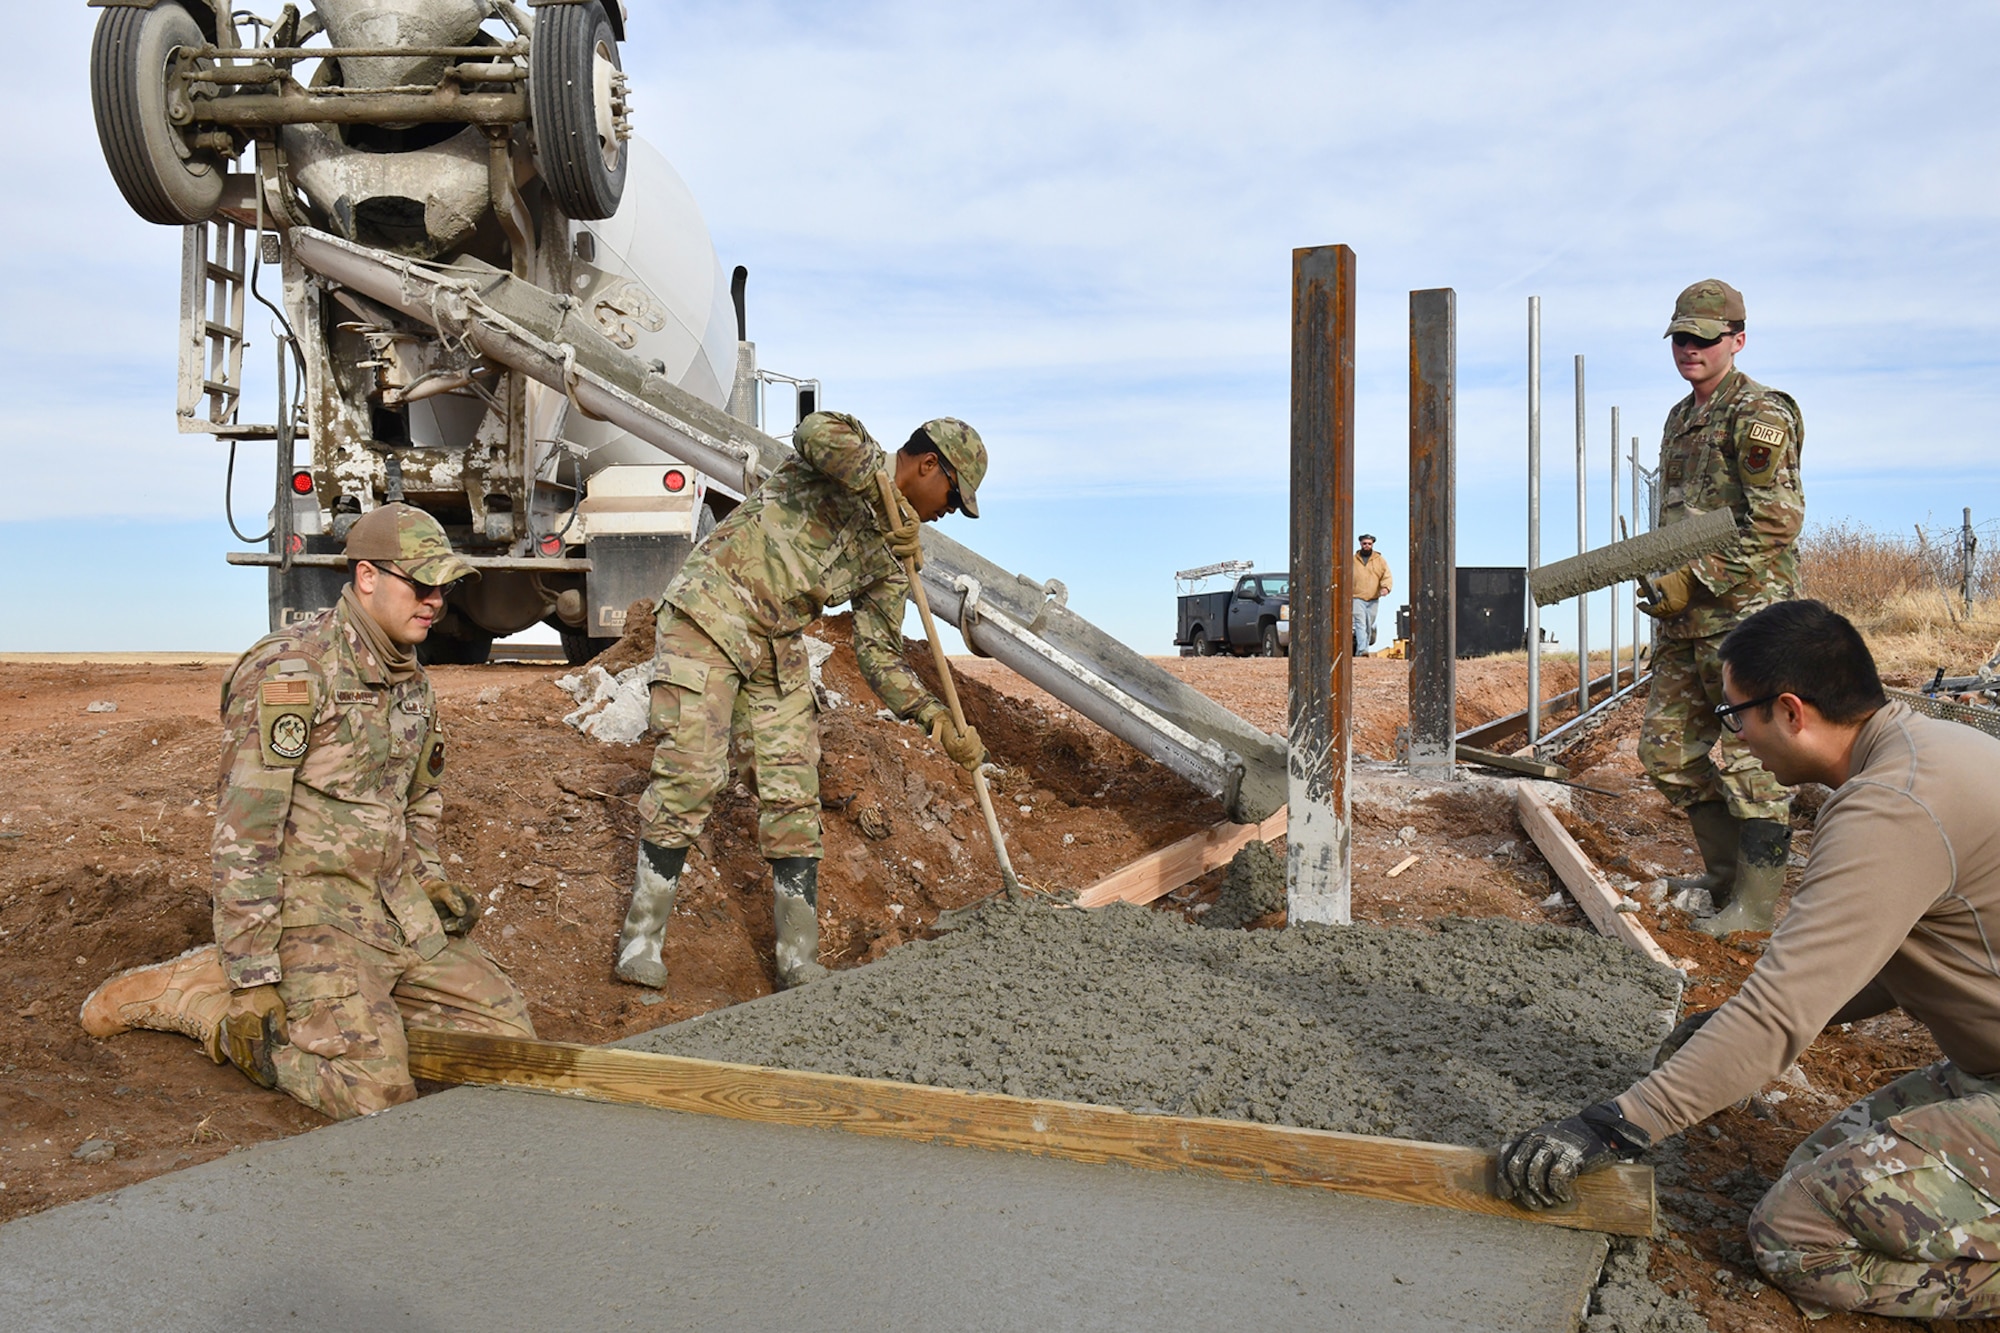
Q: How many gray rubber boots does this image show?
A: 4